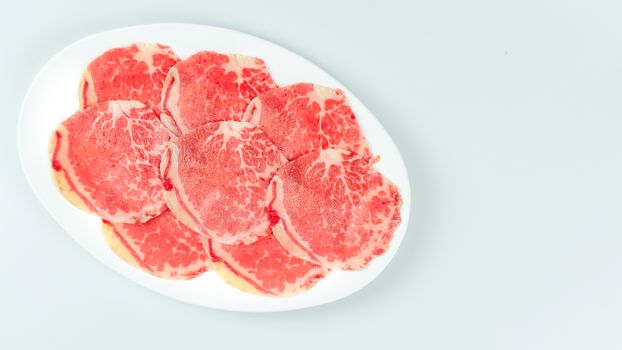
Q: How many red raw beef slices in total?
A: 8